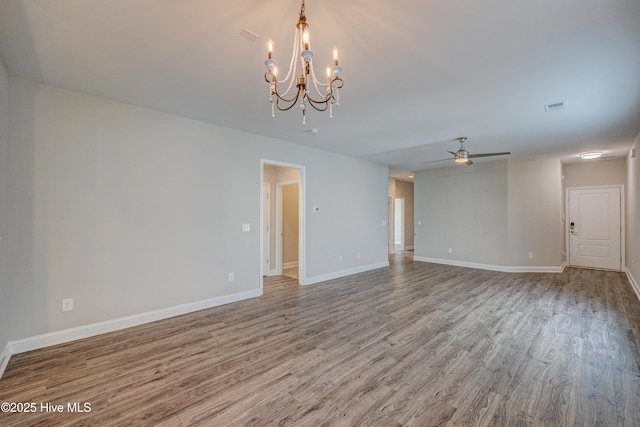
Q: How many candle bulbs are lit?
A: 5